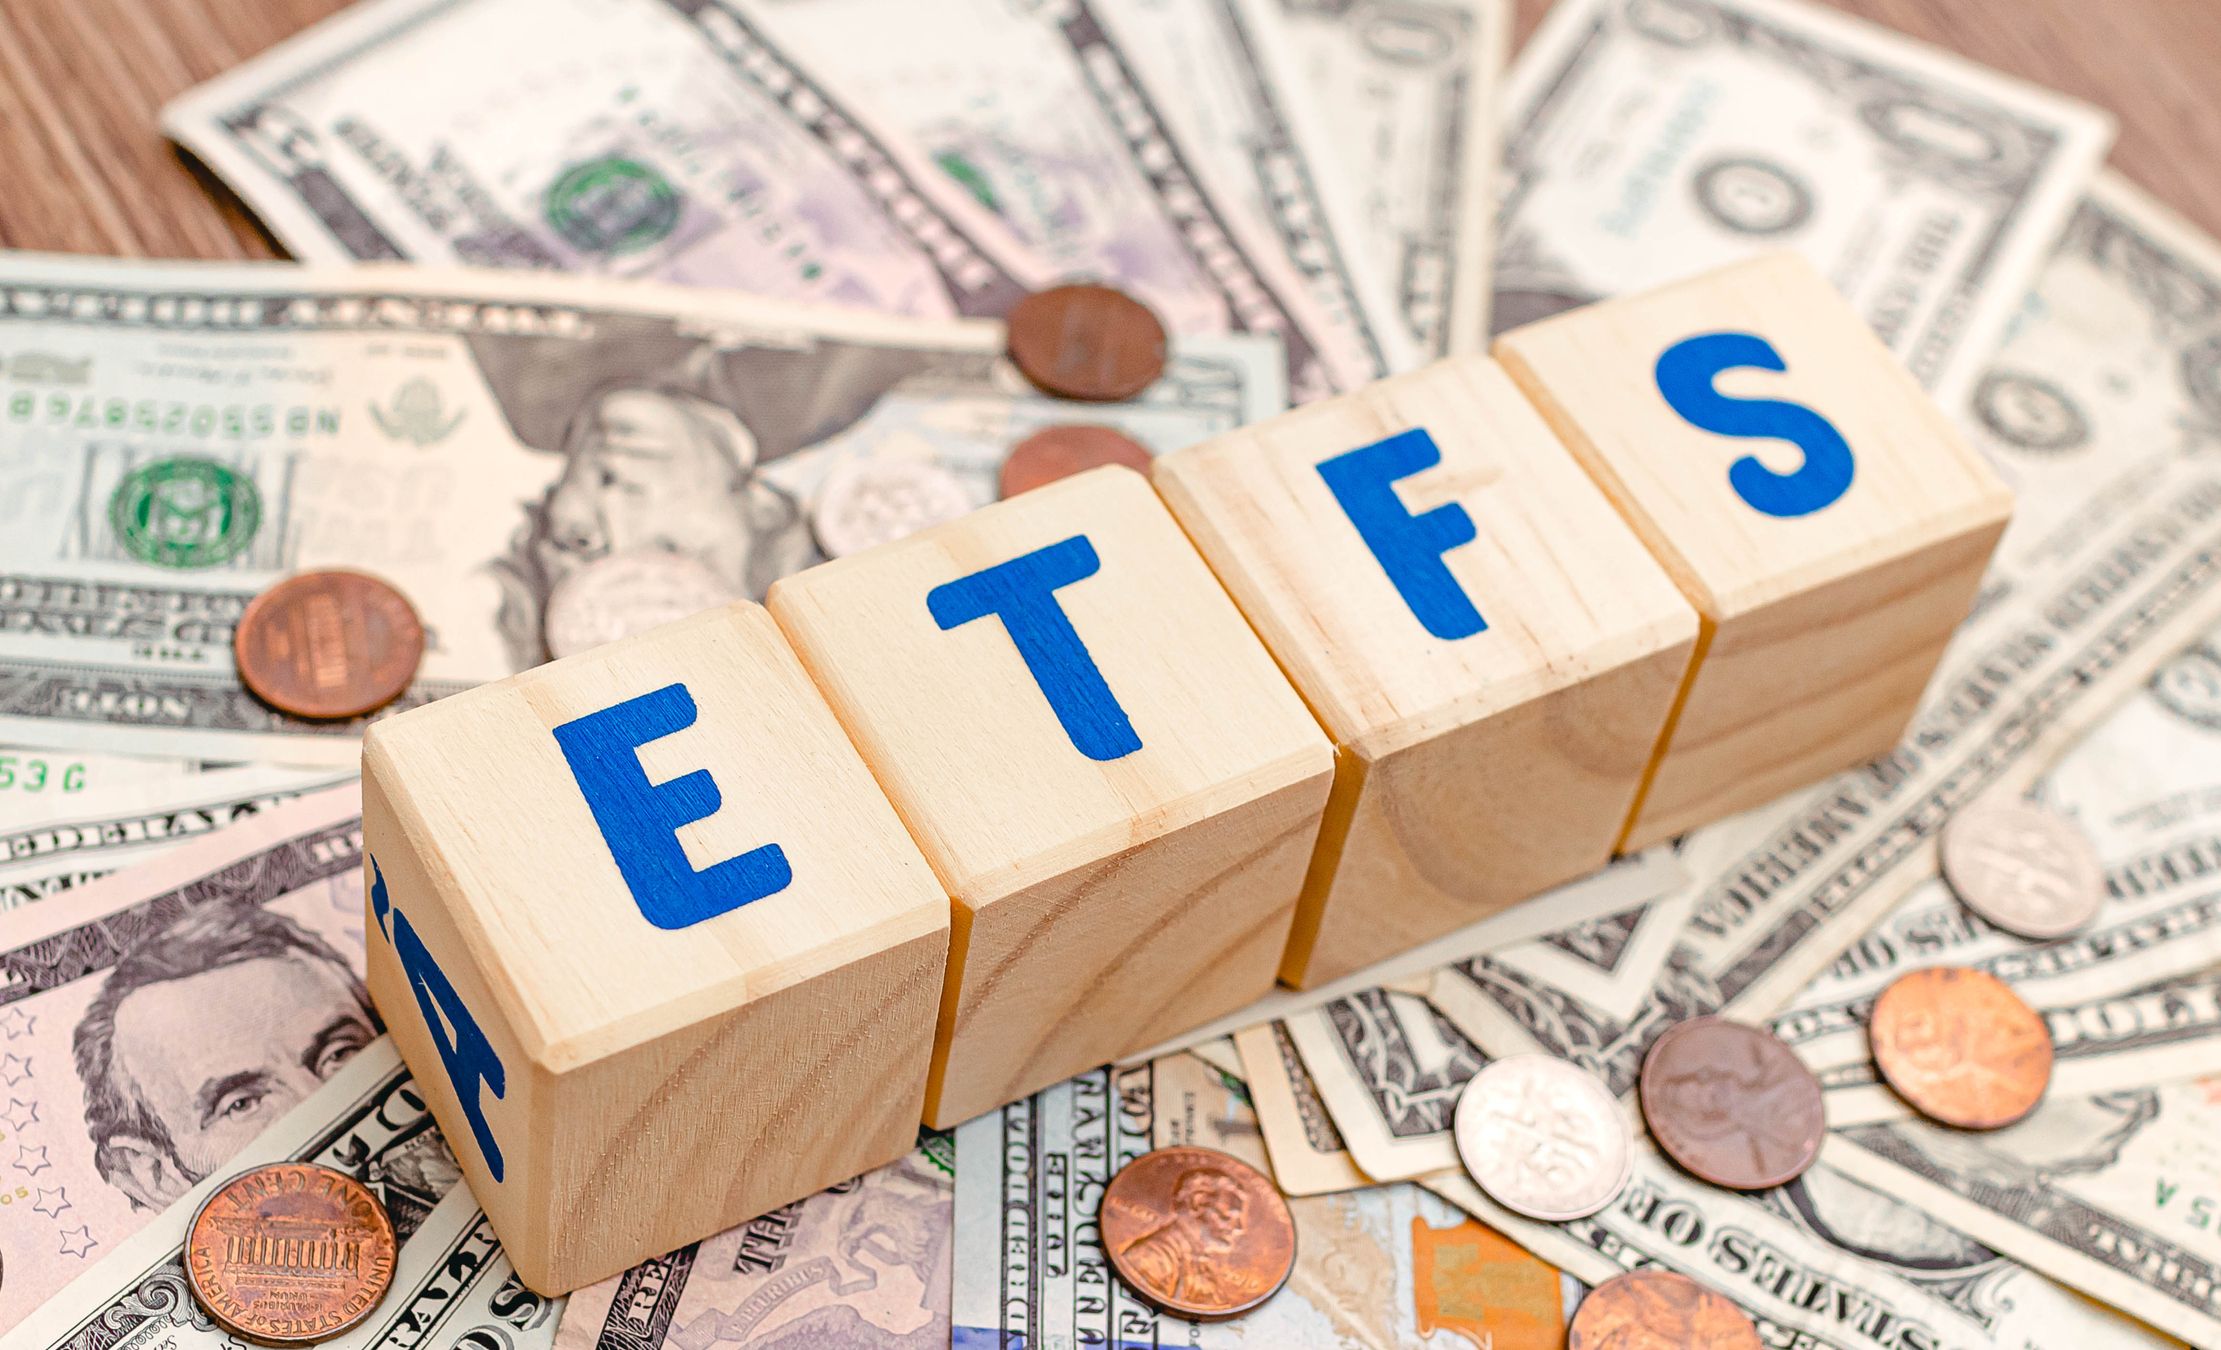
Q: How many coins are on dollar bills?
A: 12